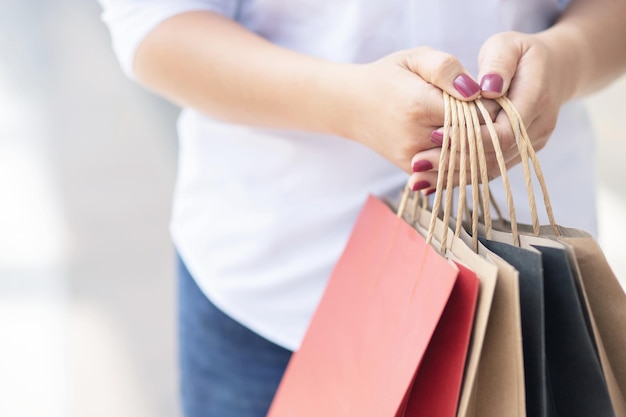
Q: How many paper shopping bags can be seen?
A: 4